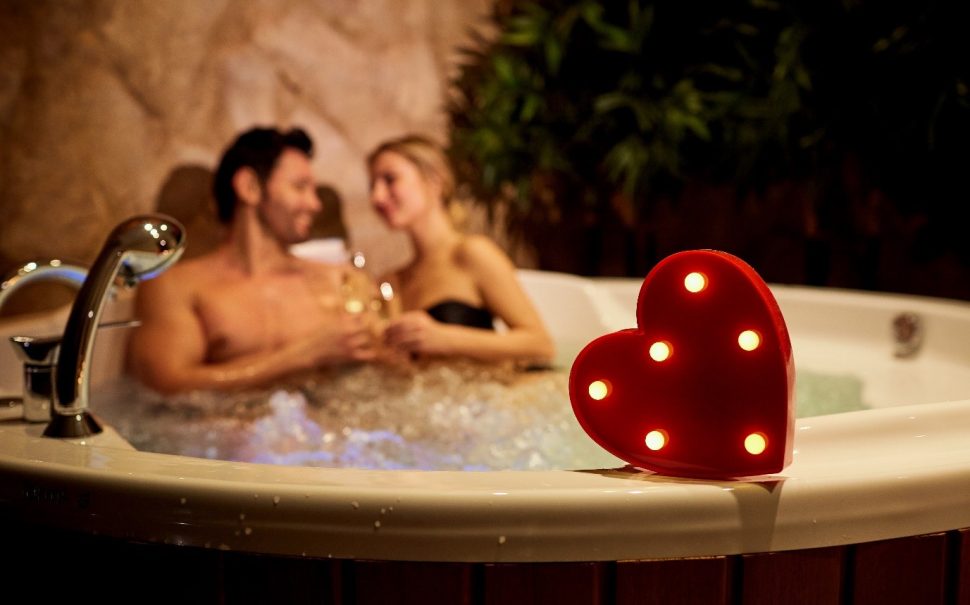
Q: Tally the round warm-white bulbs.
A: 6